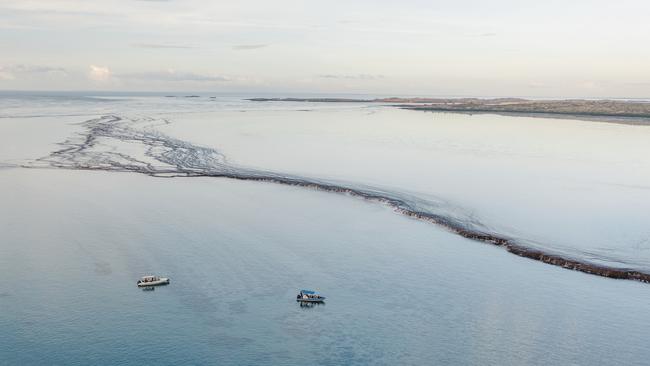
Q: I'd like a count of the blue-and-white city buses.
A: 0